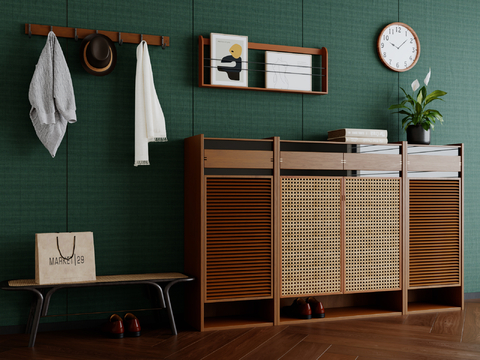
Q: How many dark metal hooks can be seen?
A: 7